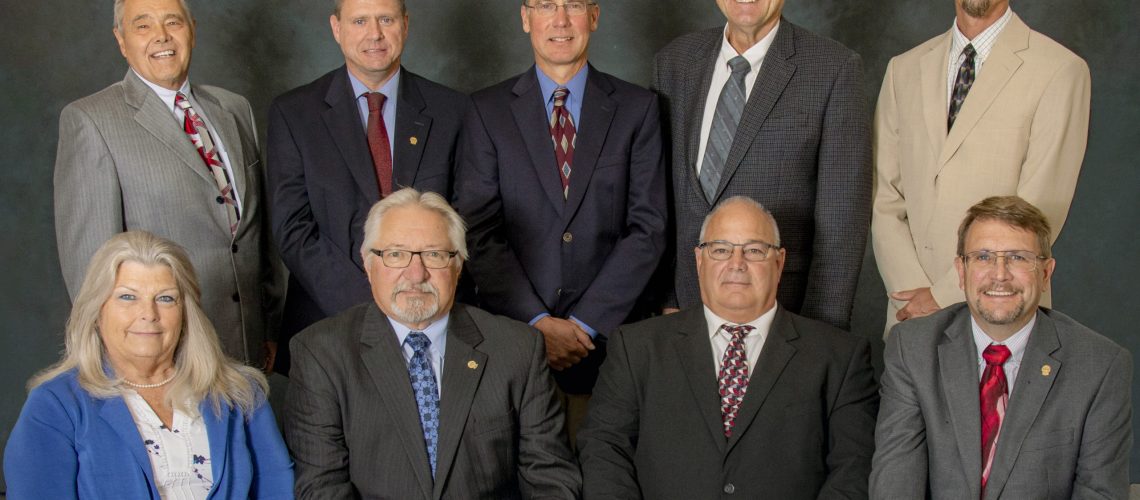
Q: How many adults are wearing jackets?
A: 9